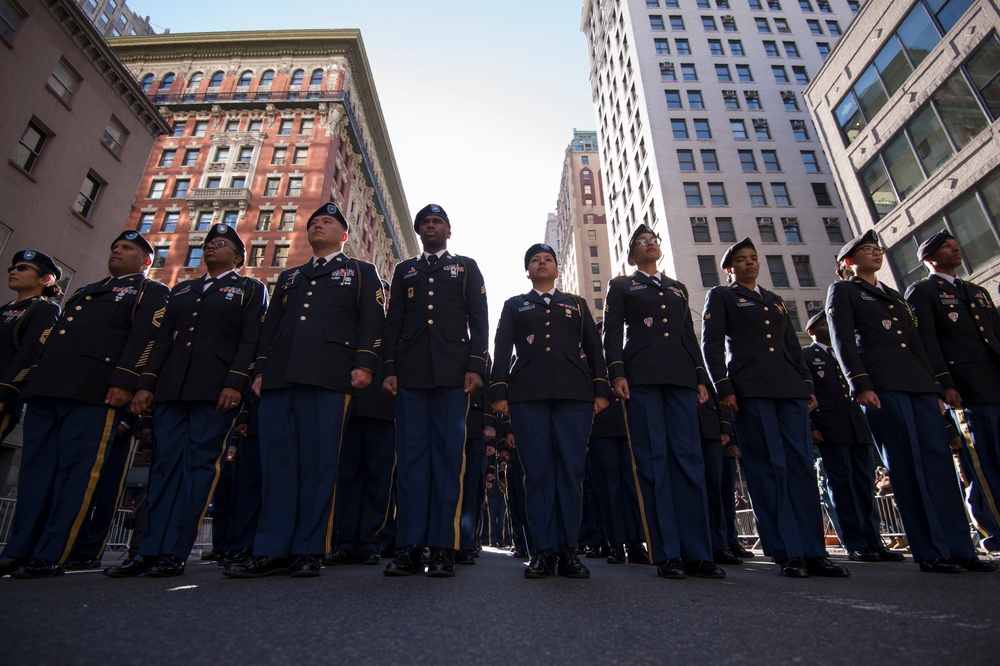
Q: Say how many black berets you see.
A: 11